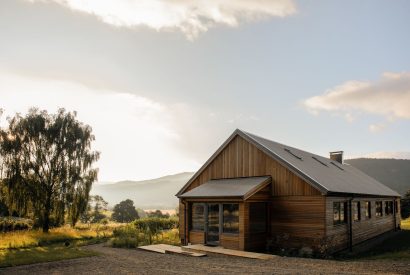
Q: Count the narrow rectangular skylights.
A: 3